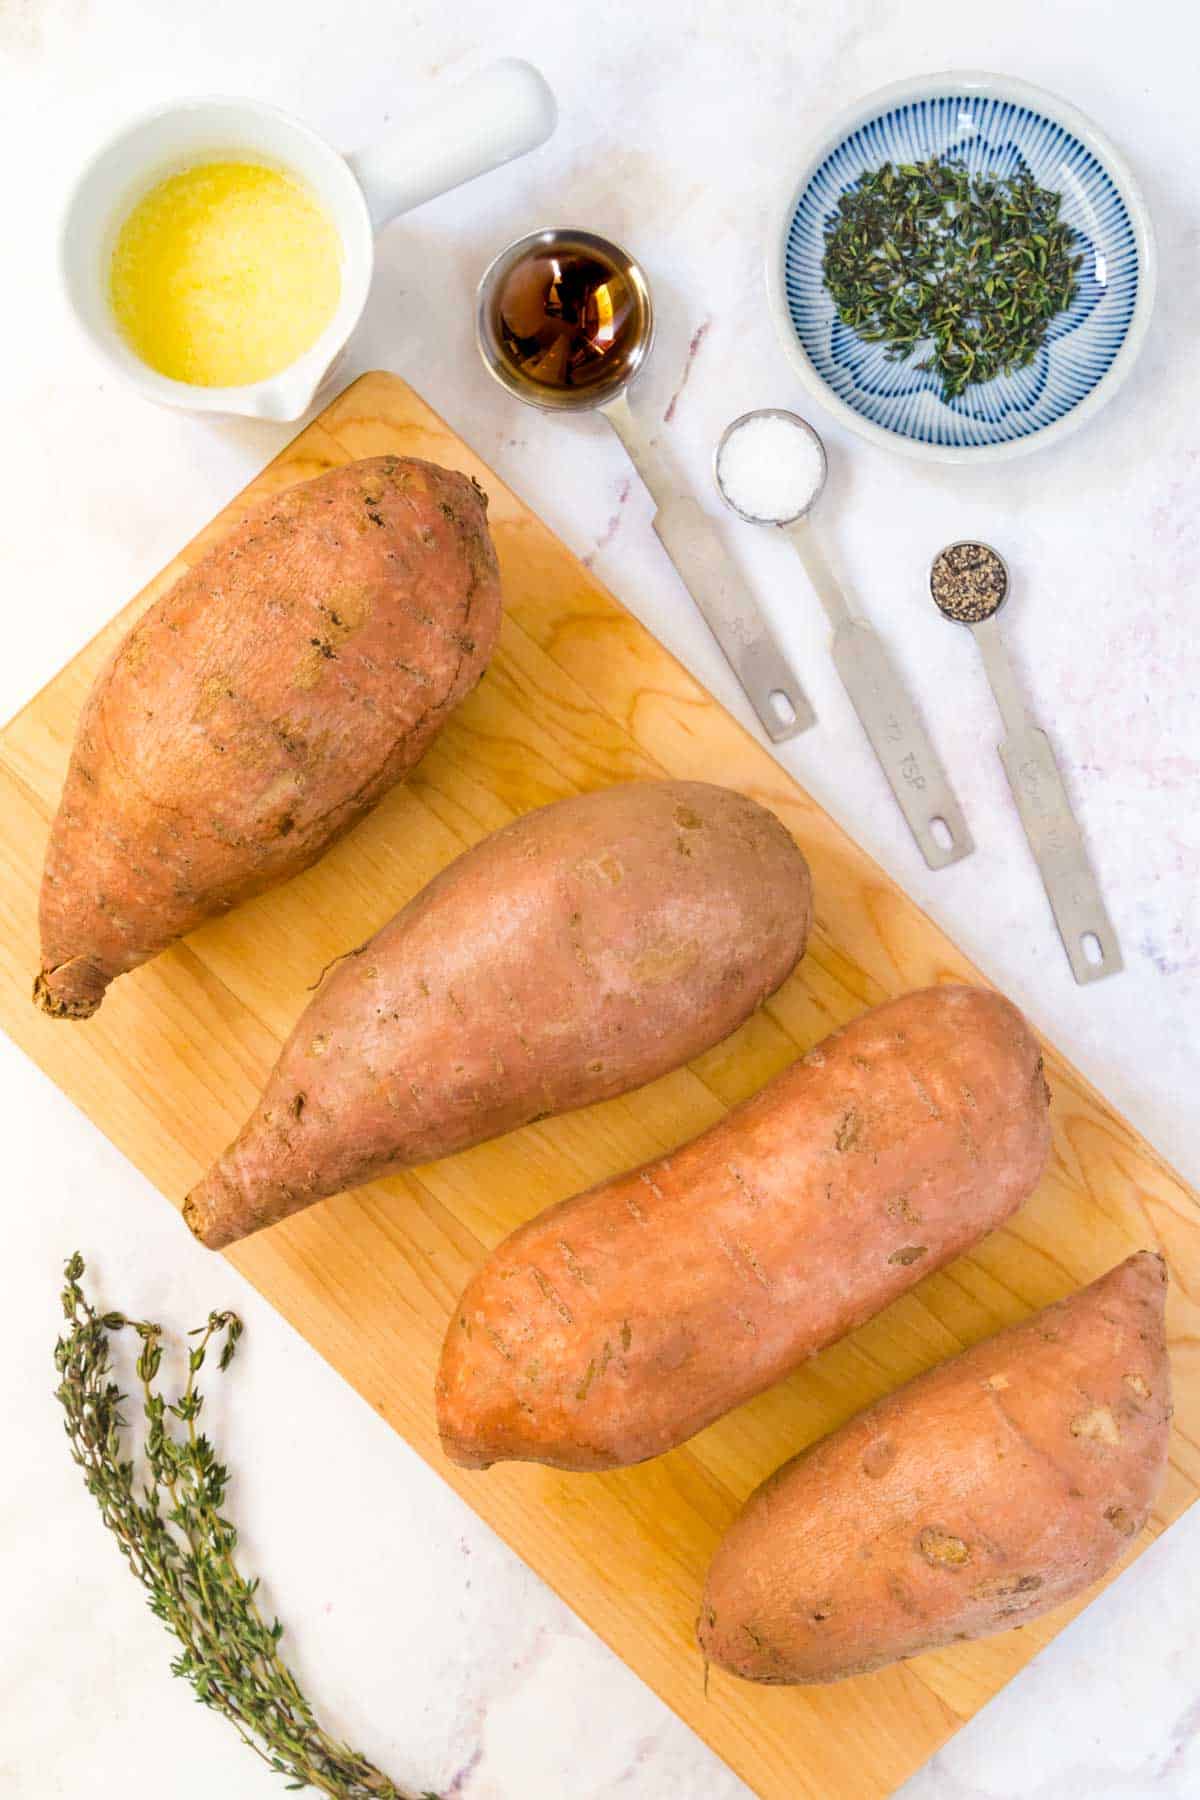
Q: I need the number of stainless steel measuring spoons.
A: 3